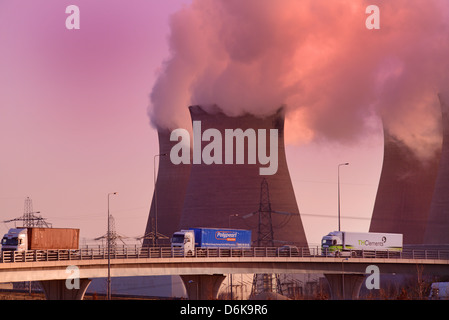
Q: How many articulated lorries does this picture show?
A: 3